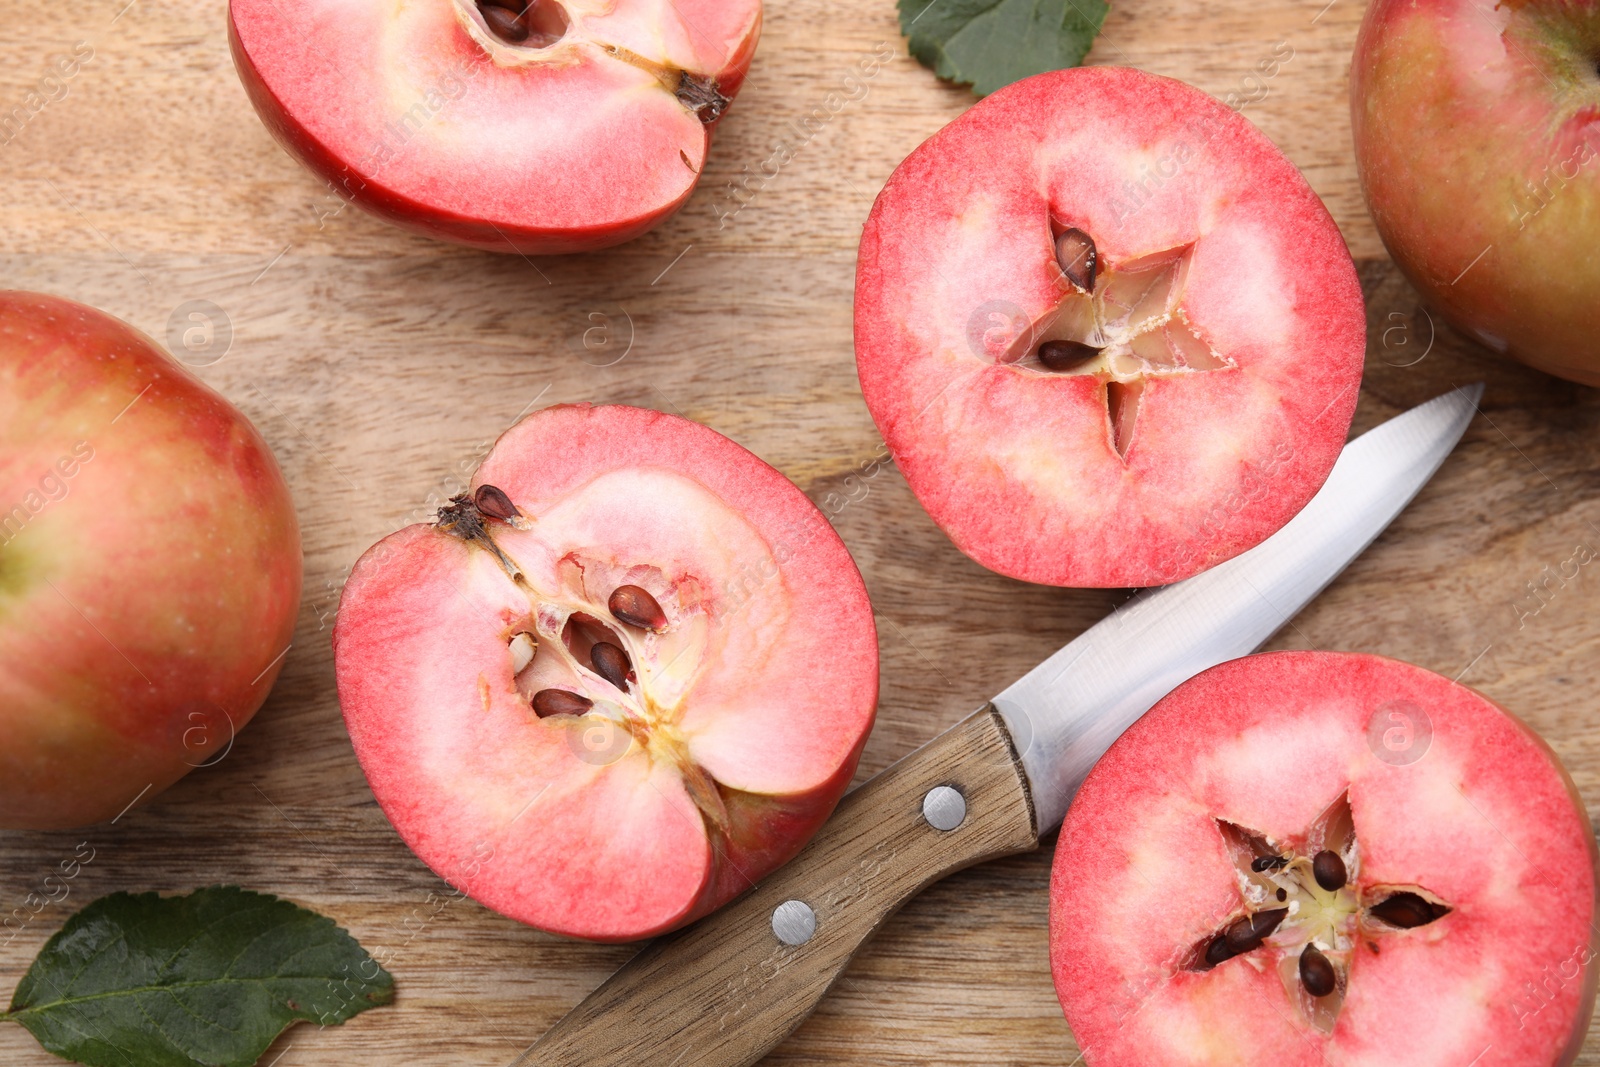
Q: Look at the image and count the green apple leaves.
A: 2